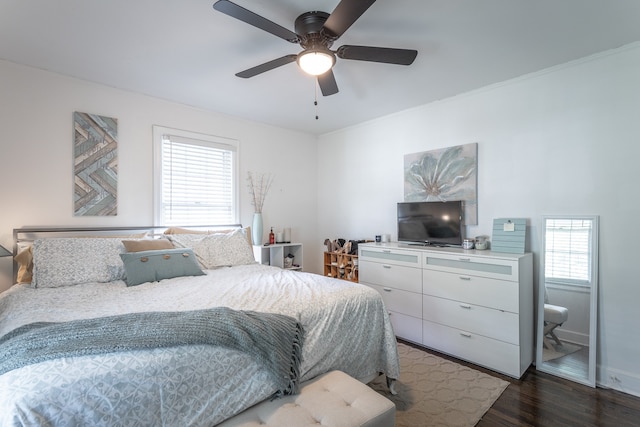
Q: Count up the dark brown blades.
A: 5